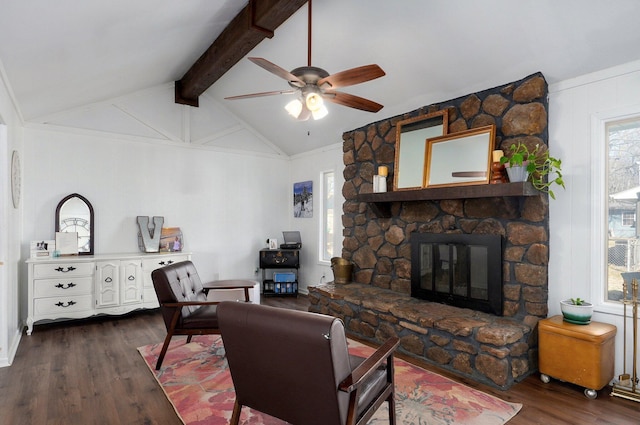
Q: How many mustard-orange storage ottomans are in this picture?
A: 1